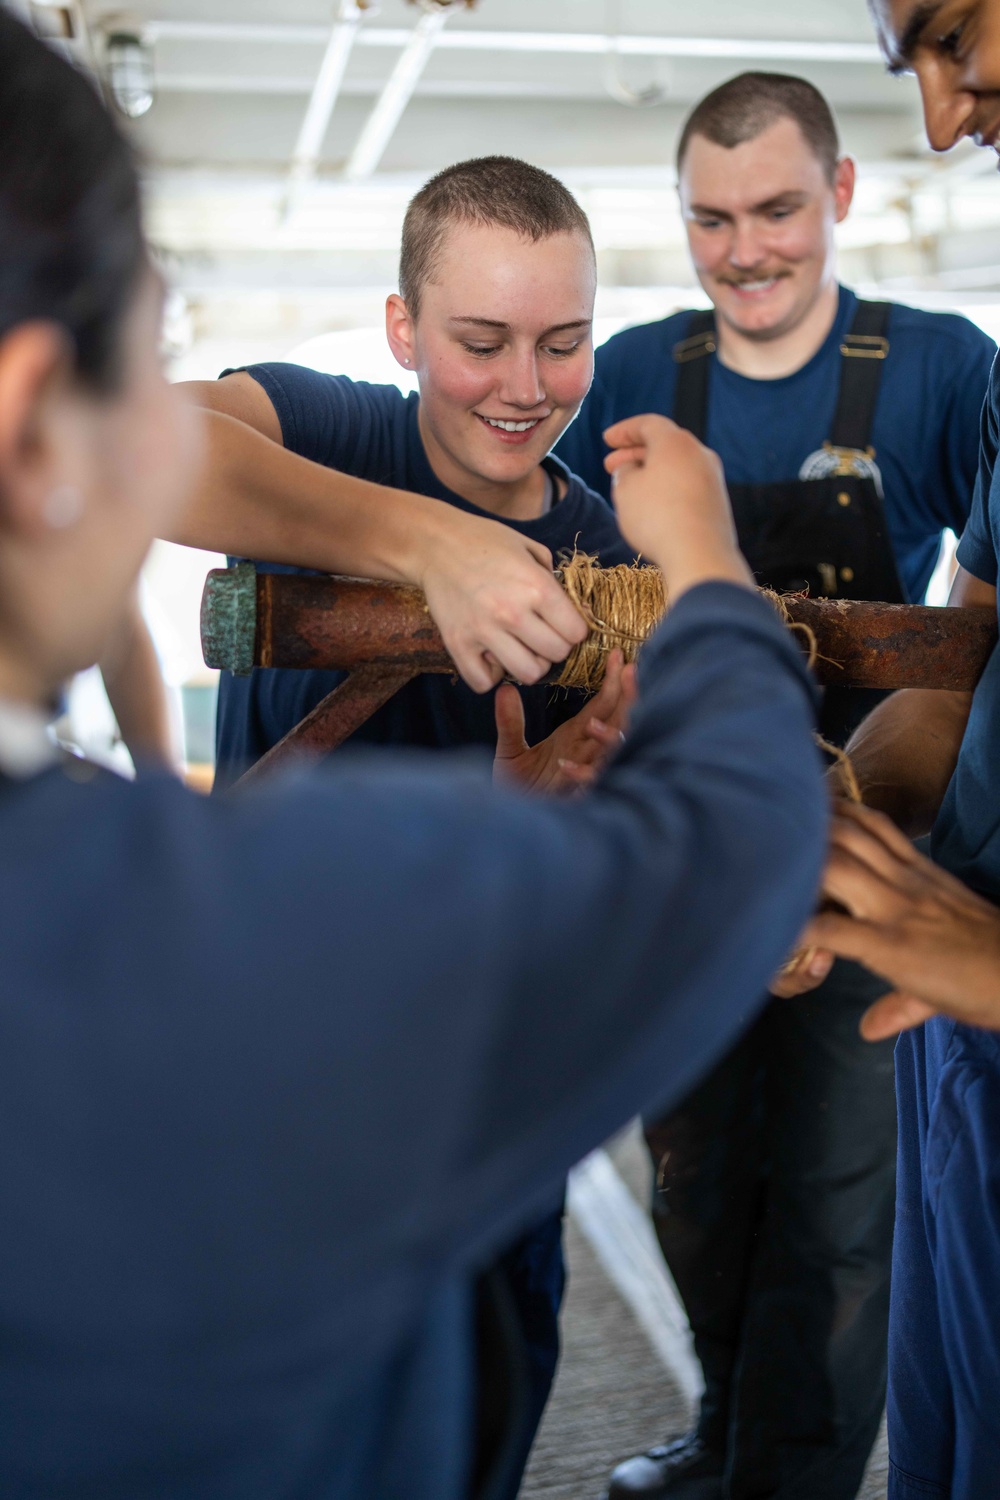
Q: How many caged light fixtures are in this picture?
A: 1